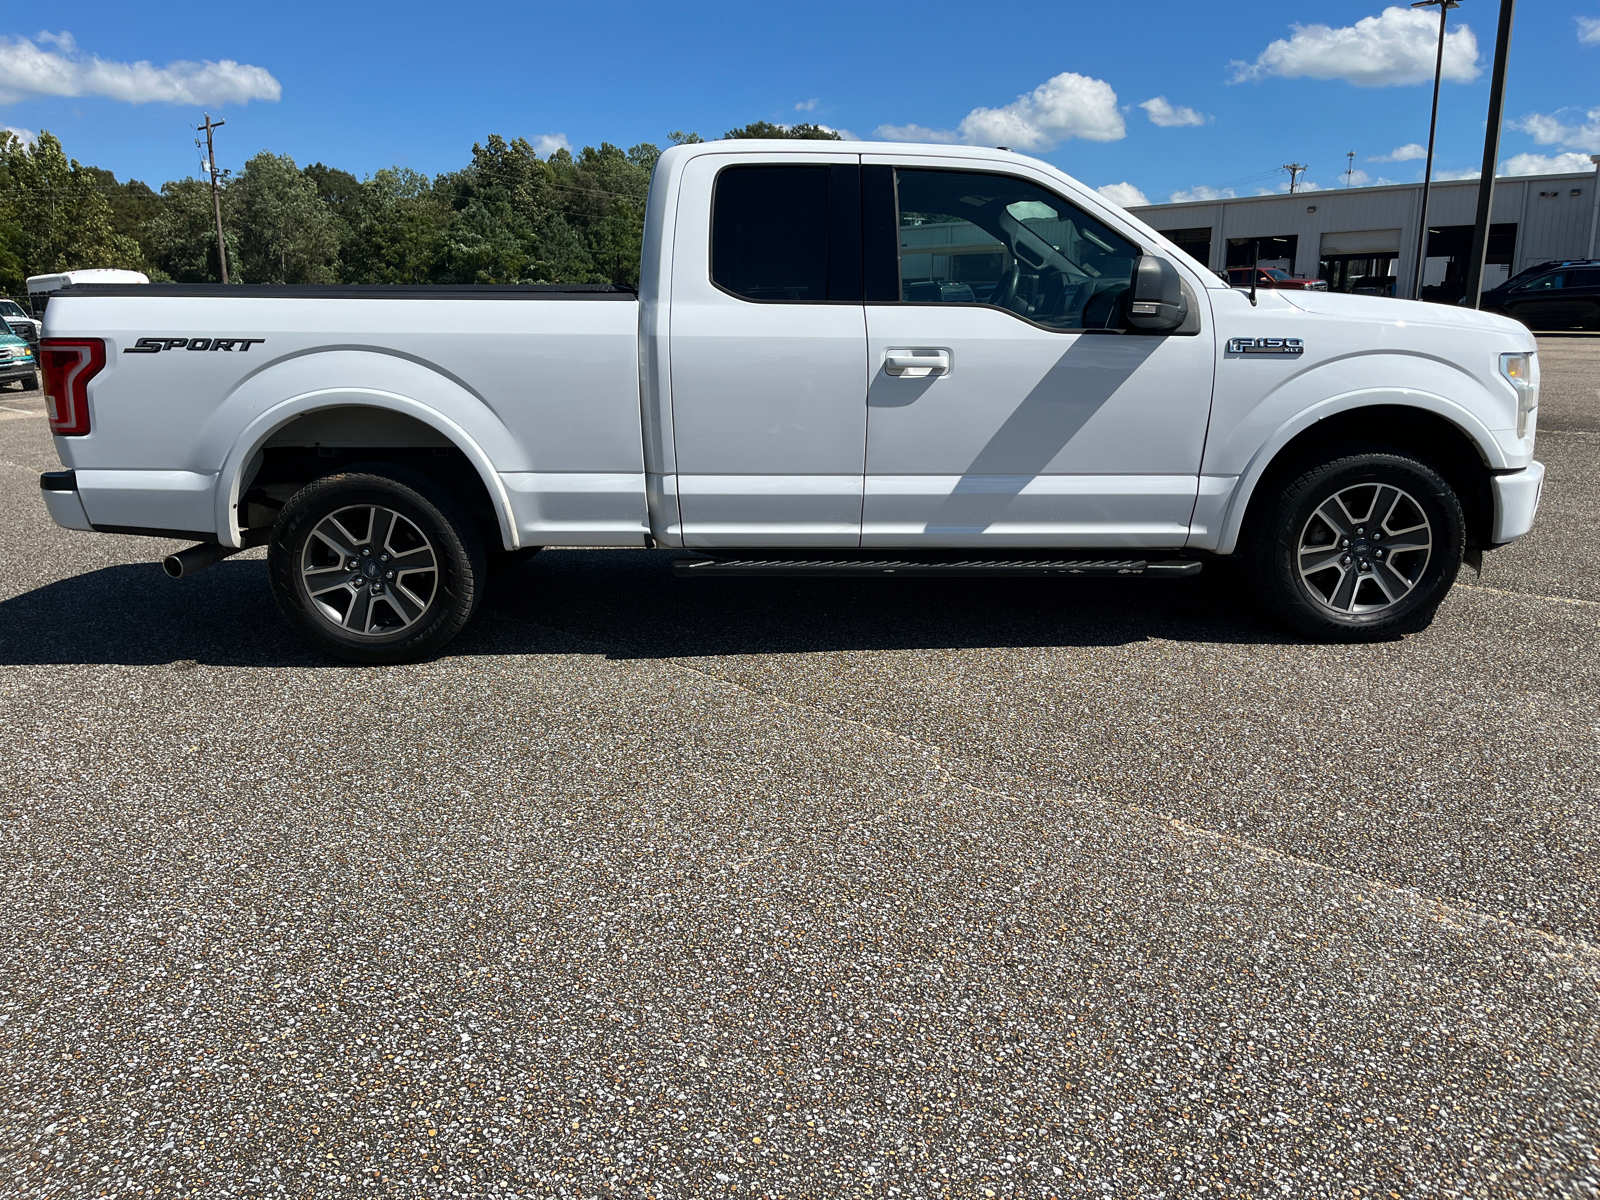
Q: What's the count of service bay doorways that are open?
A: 4